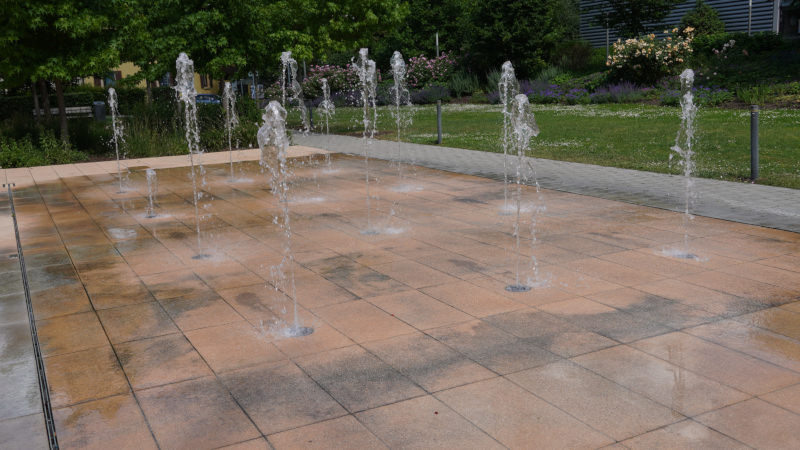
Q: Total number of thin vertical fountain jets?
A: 12